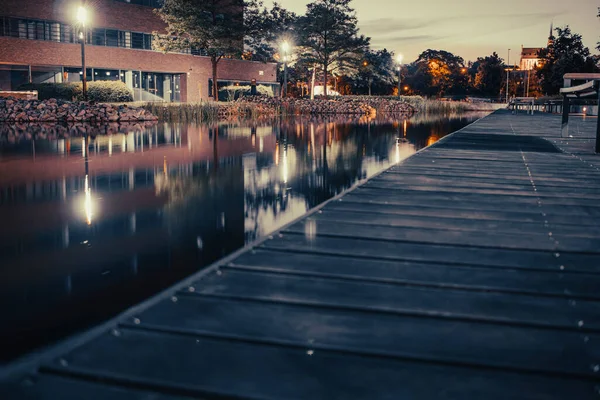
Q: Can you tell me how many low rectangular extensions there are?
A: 1